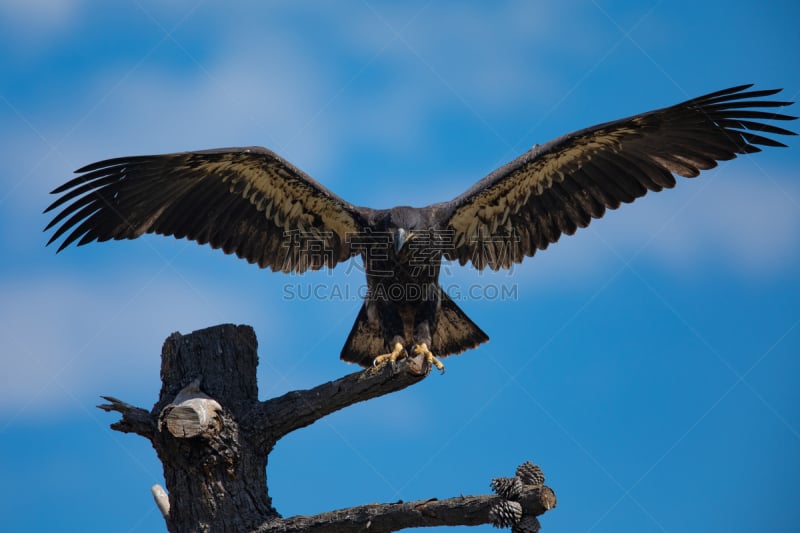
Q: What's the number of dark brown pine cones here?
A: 4